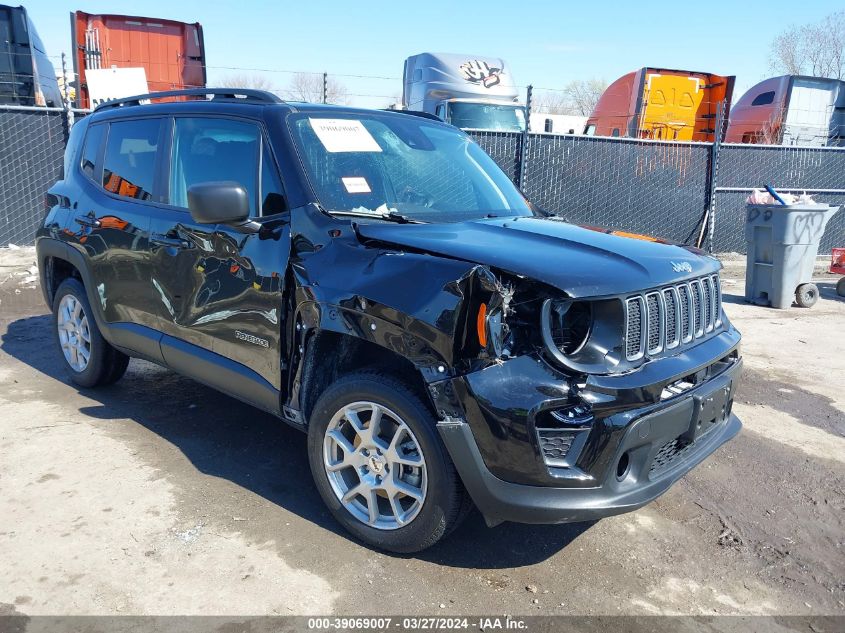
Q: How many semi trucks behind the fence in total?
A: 5